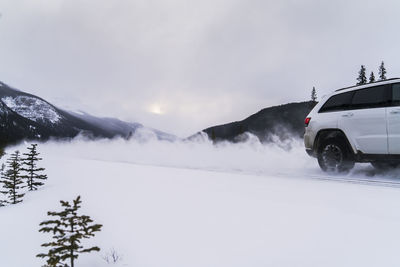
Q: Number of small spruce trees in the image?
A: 3